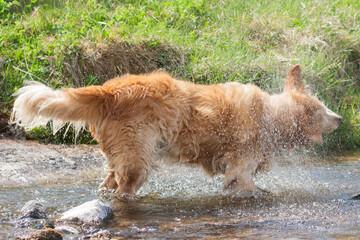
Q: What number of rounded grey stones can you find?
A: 2